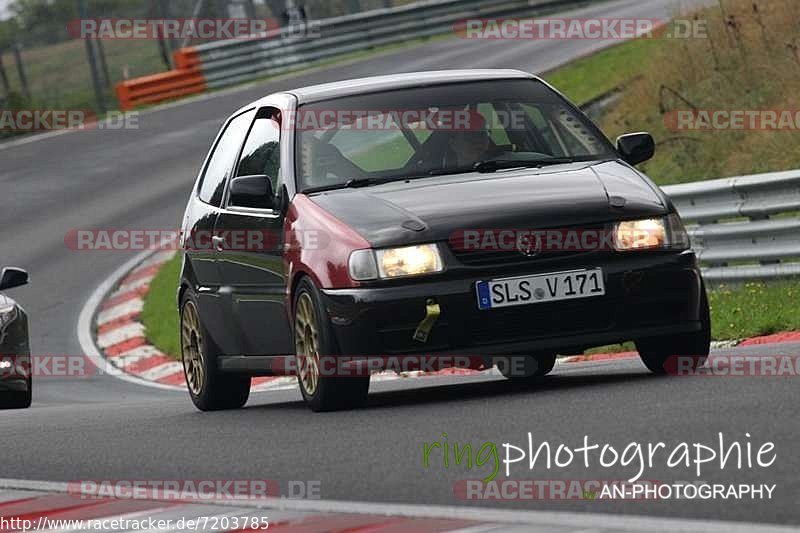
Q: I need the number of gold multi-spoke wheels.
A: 2